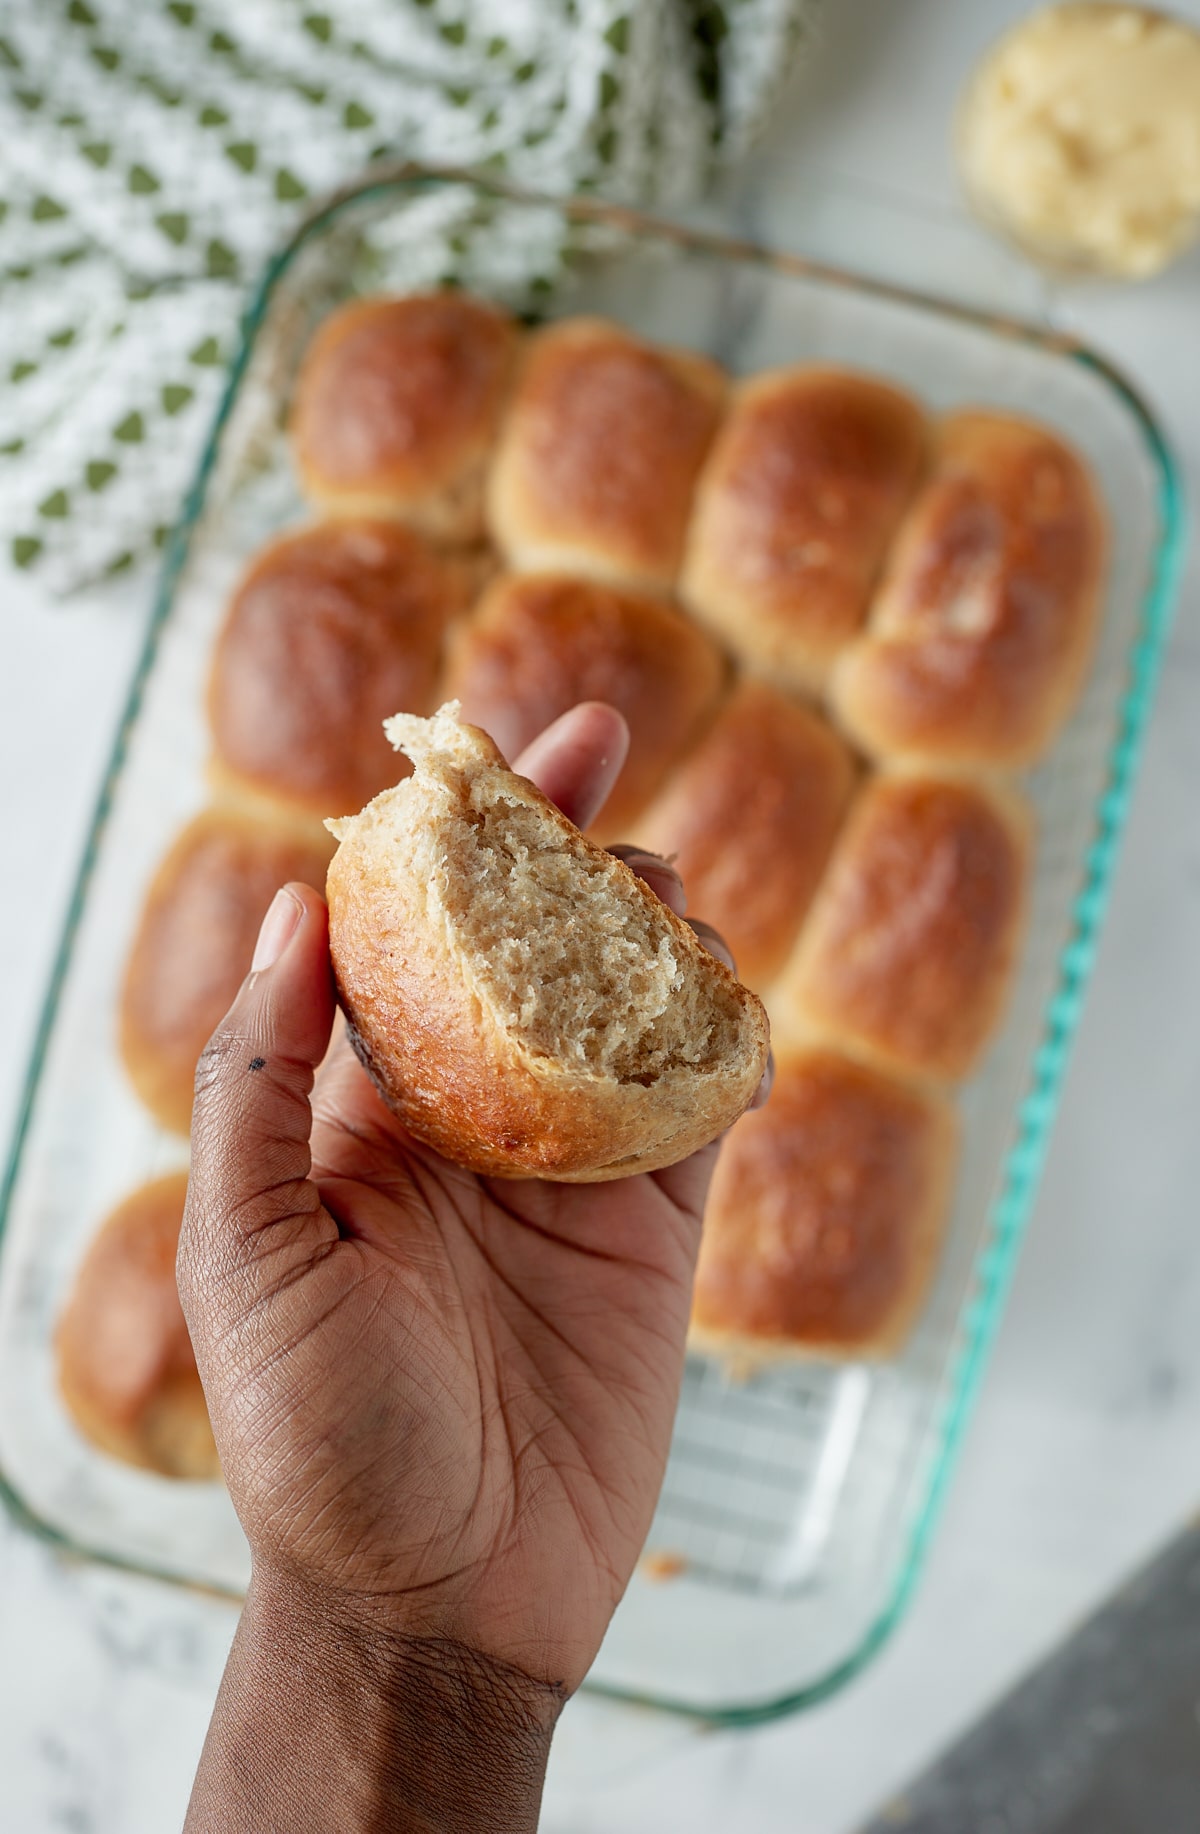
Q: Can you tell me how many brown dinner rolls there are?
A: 12